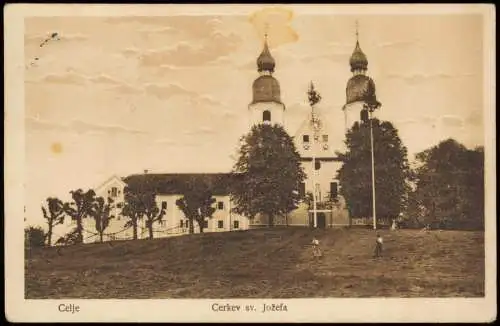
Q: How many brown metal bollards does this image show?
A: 0